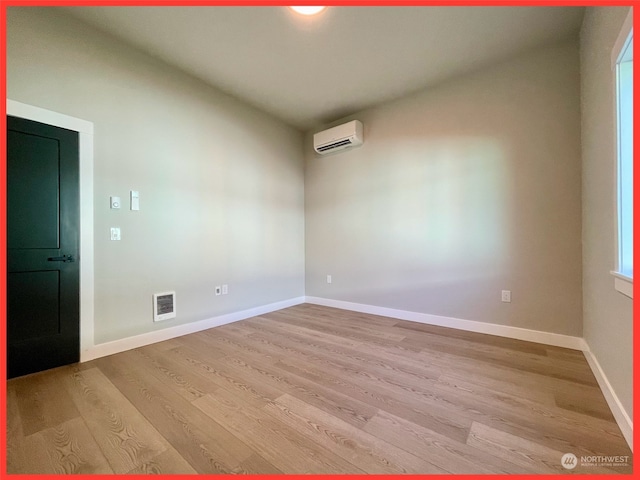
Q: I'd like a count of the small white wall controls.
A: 3